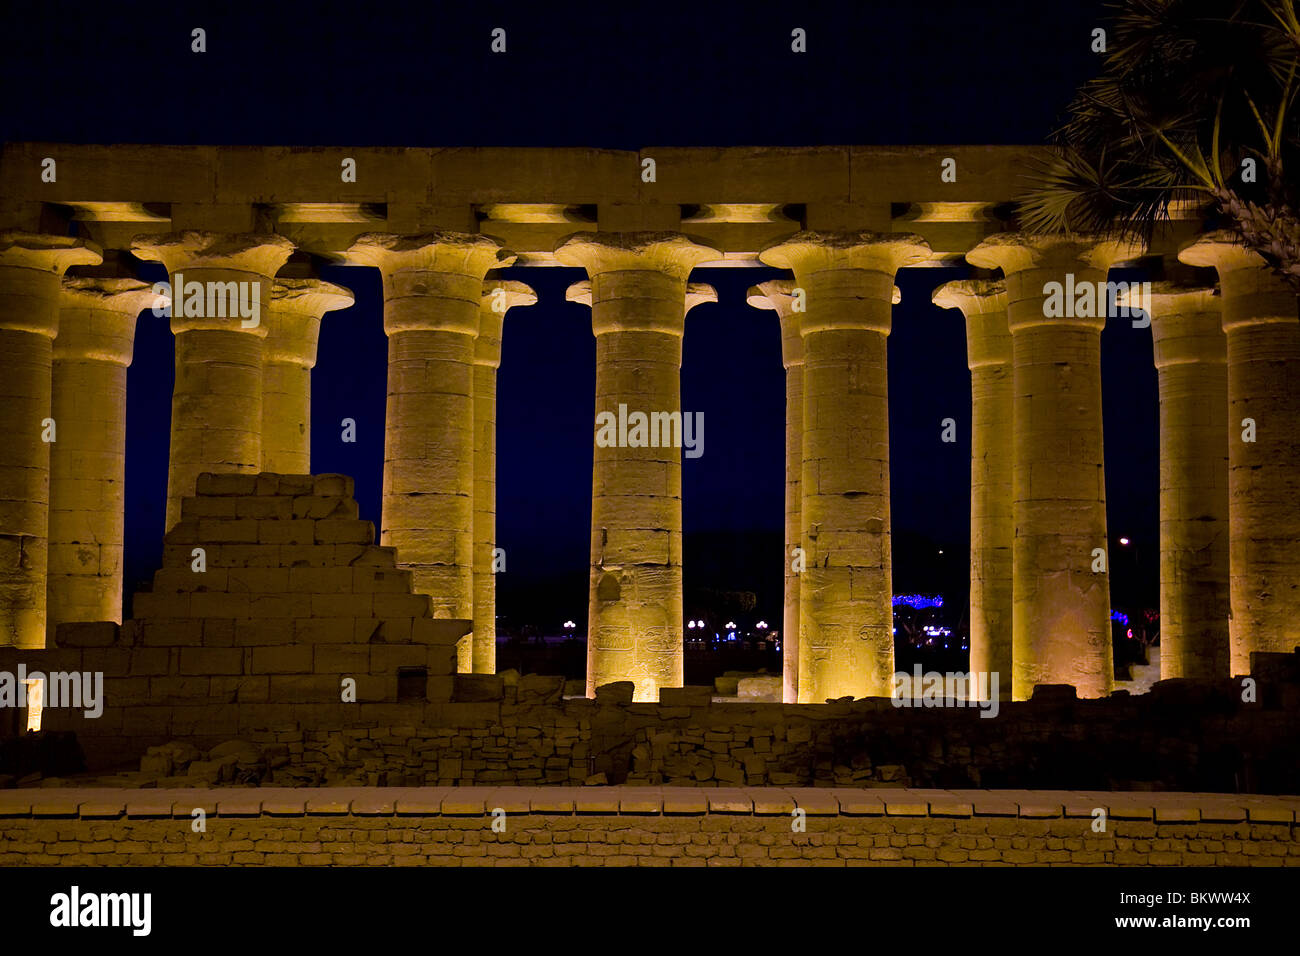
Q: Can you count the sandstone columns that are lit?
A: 14